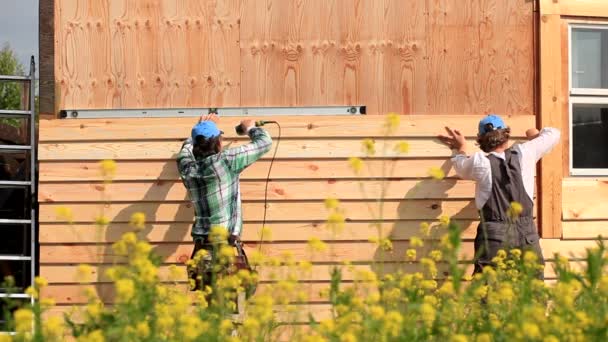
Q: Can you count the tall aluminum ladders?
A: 1